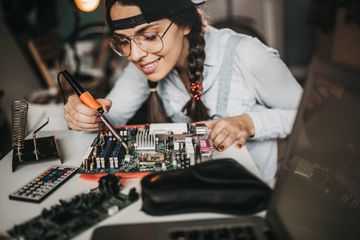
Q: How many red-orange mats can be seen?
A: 1